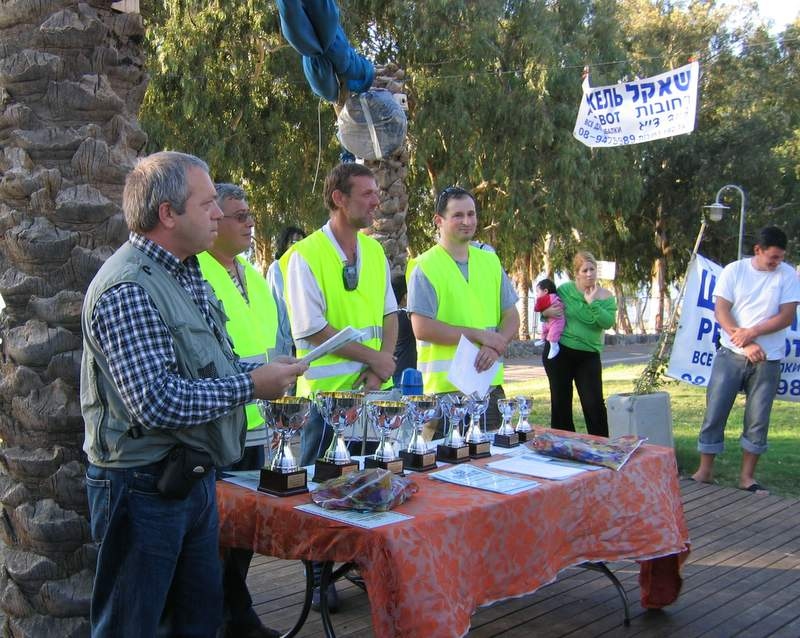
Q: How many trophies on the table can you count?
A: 8